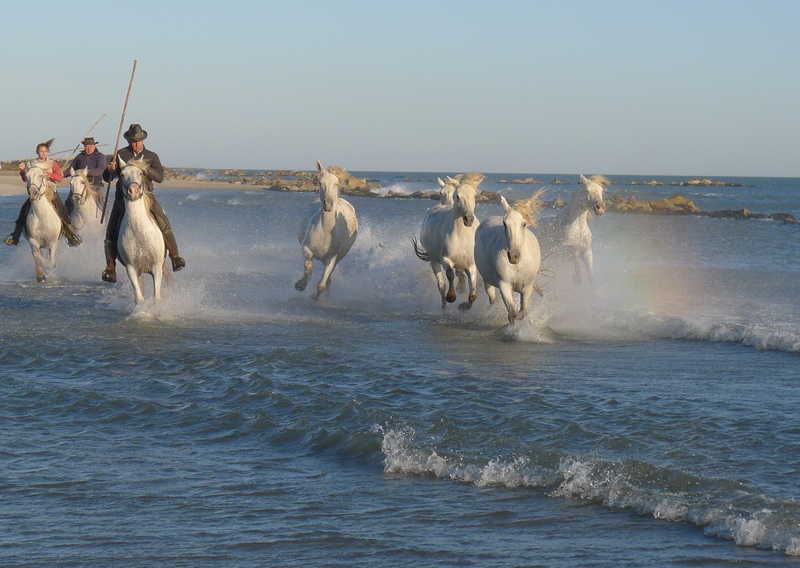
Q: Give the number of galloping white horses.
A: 8